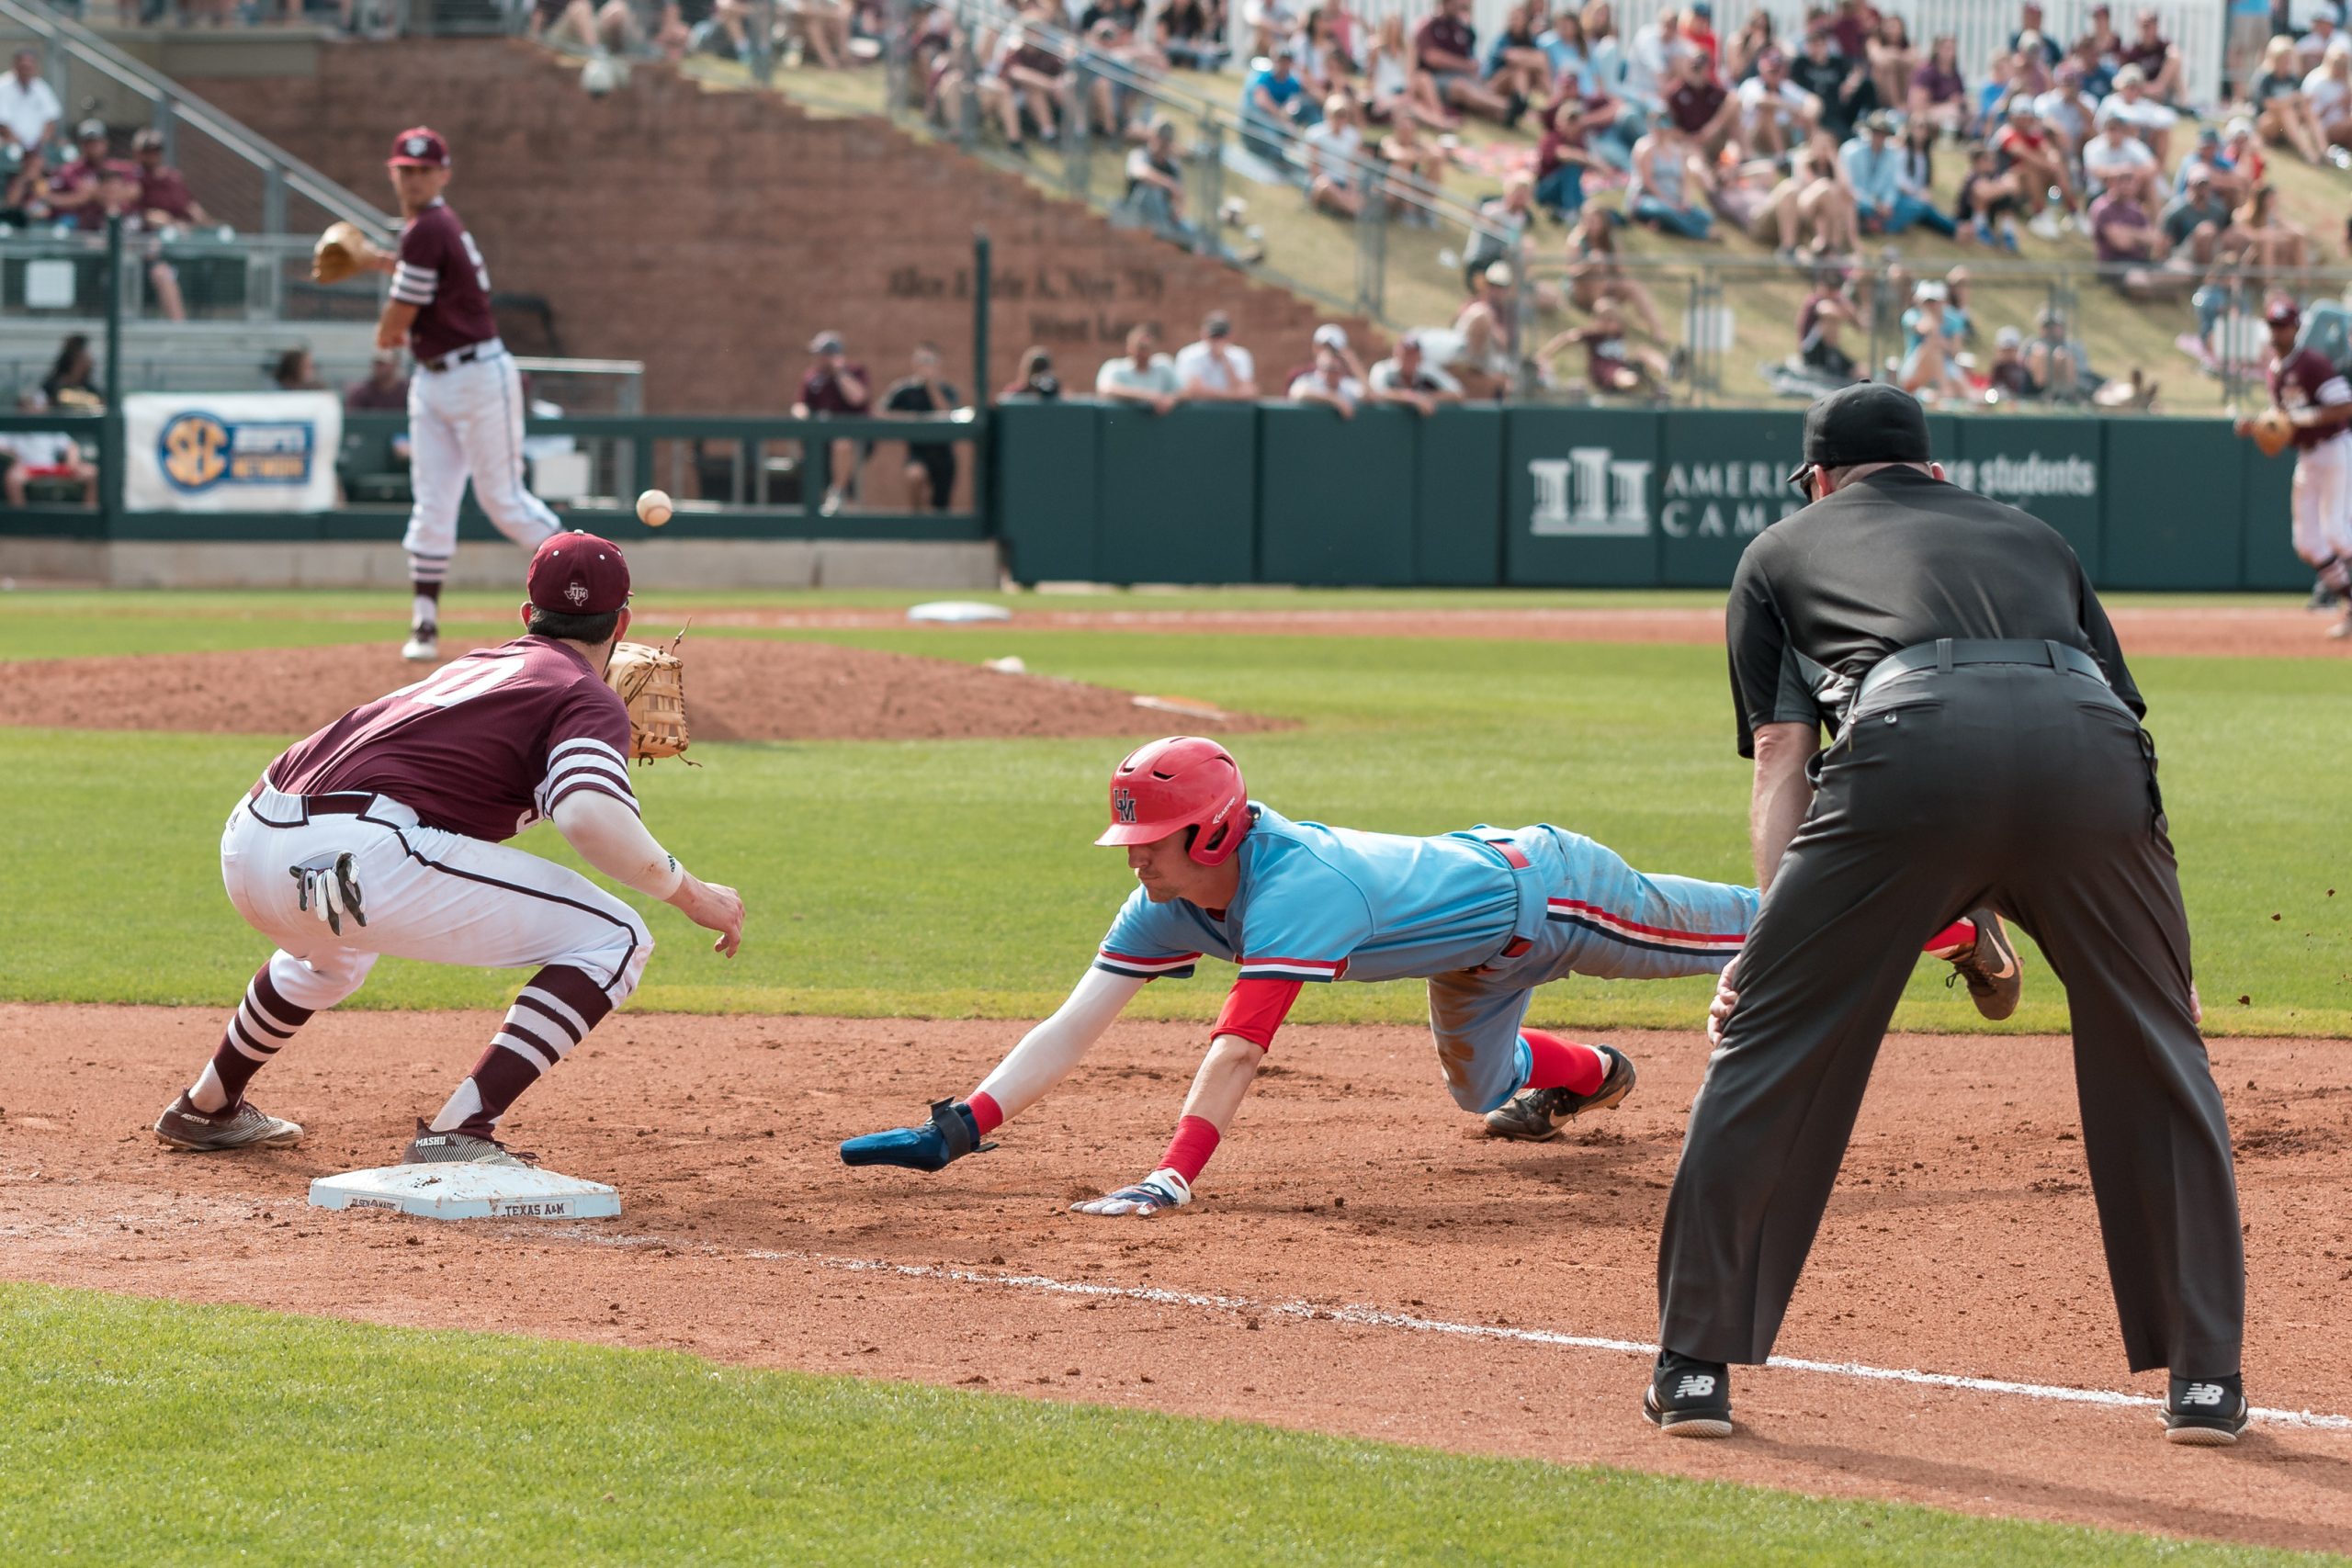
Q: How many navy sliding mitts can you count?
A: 1